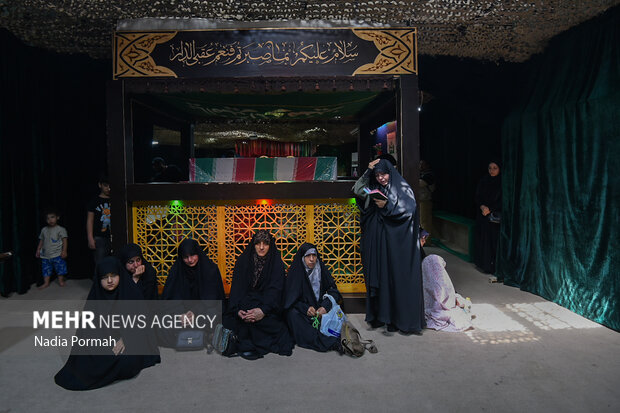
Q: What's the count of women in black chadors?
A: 7